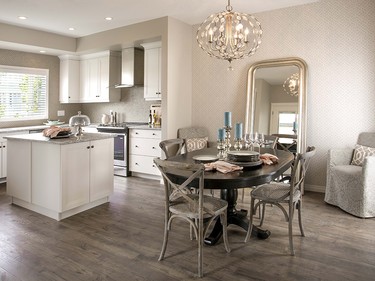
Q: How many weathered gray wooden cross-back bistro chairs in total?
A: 4